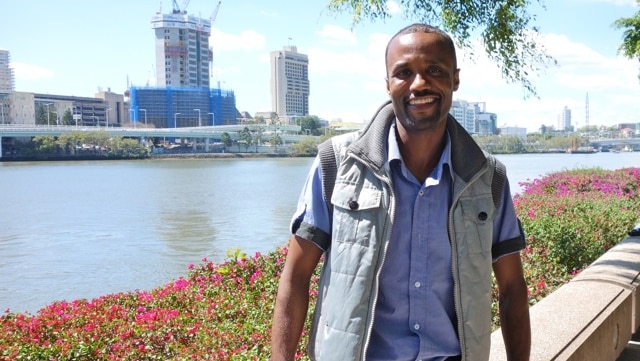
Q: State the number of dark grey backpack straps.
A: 0